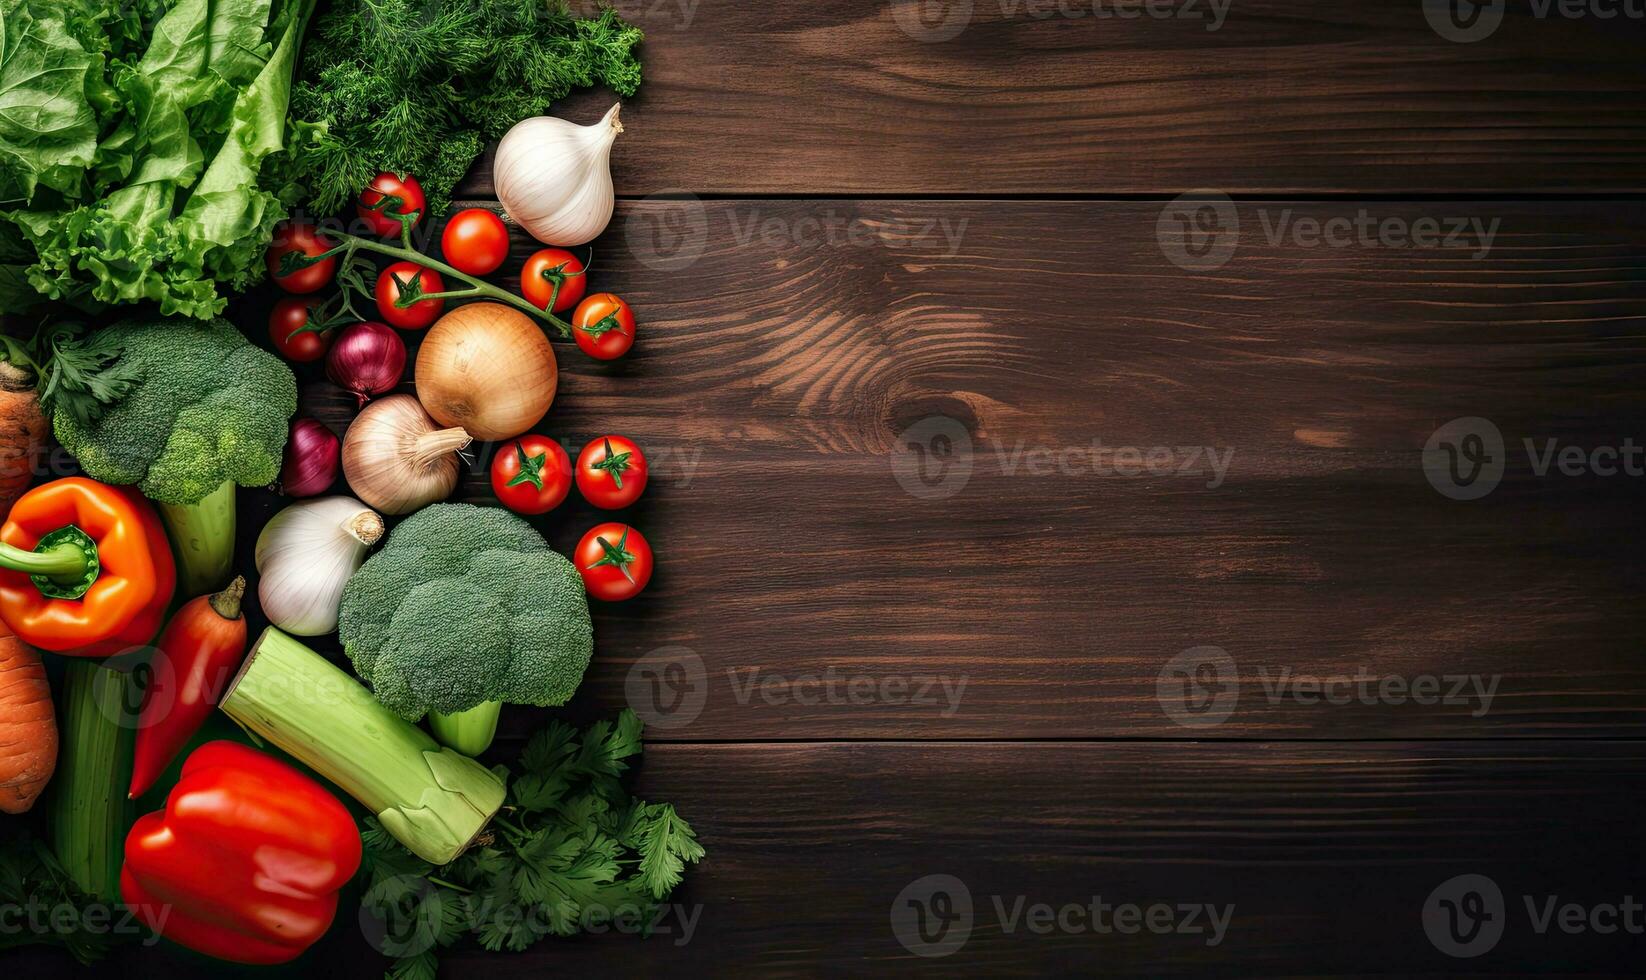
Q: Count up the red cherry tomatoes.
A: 10